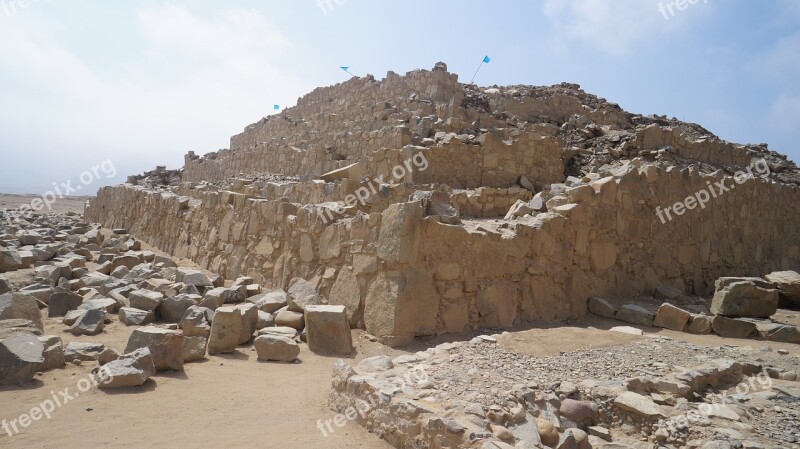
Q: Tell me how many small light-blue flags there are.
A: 3